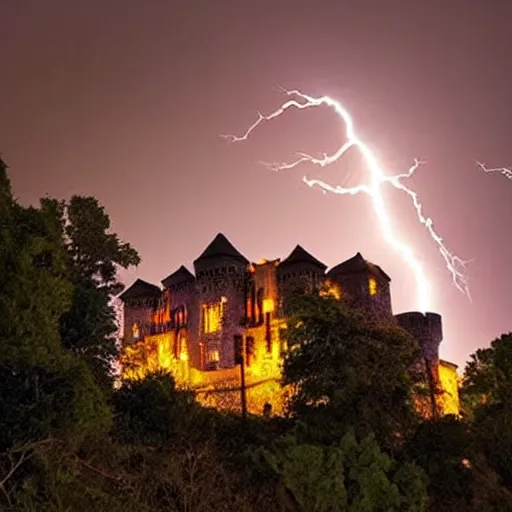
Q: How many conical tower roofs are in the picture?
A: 5